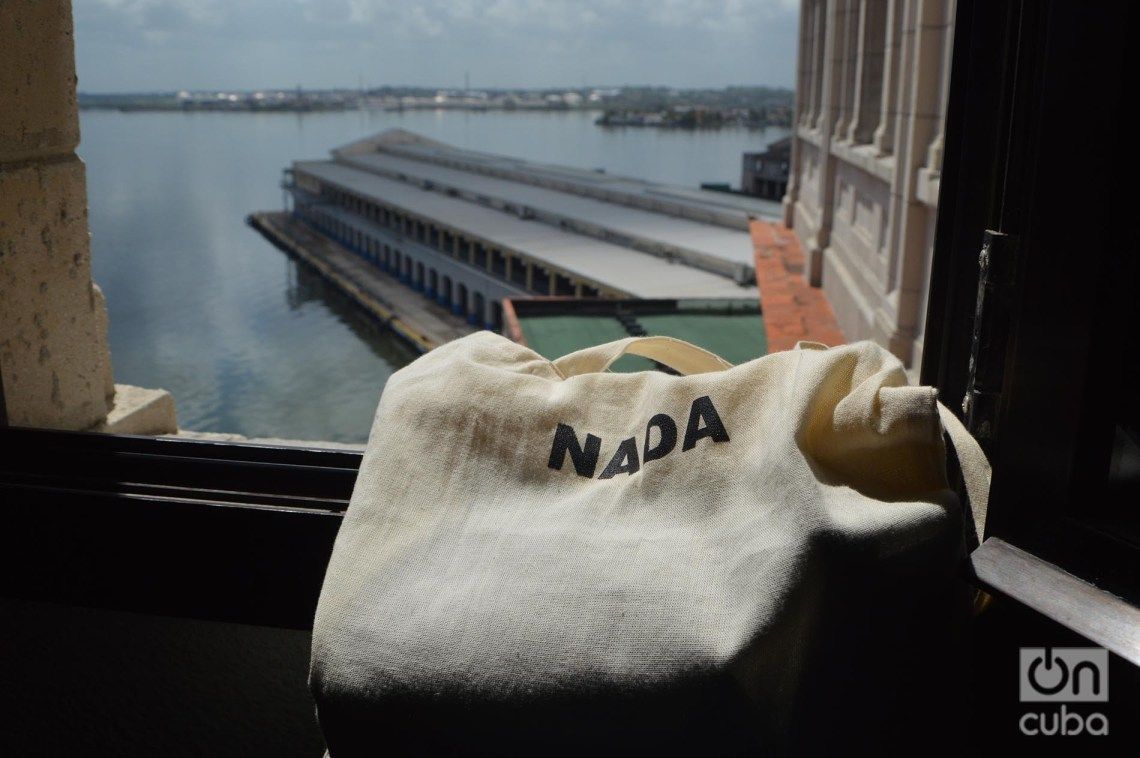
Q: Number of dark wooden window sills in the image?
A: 1